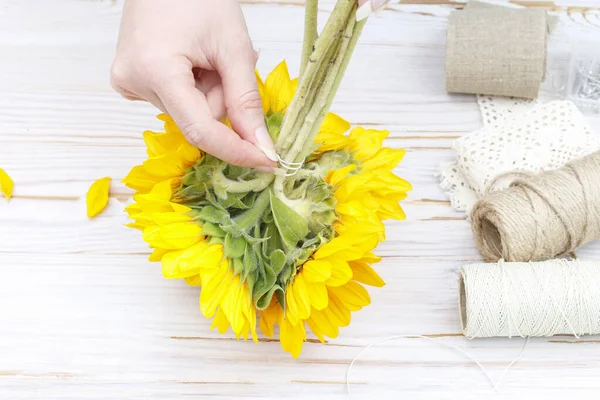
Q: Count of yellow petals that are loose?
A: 2